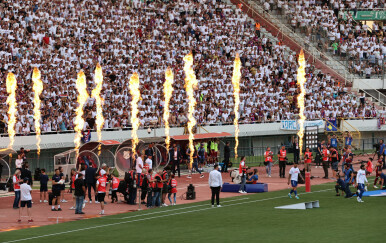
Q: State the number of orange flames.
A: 9